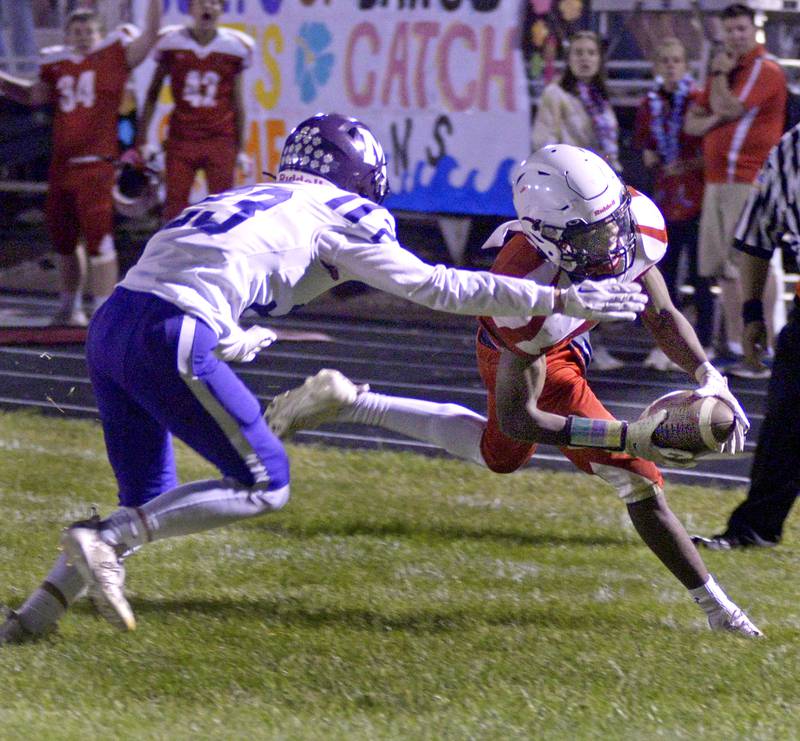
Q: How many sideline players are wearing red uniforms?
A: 2